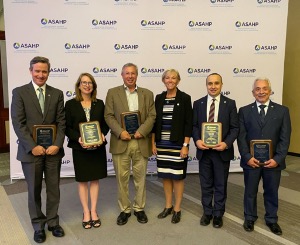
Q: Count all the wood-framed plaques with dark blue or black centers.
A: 3